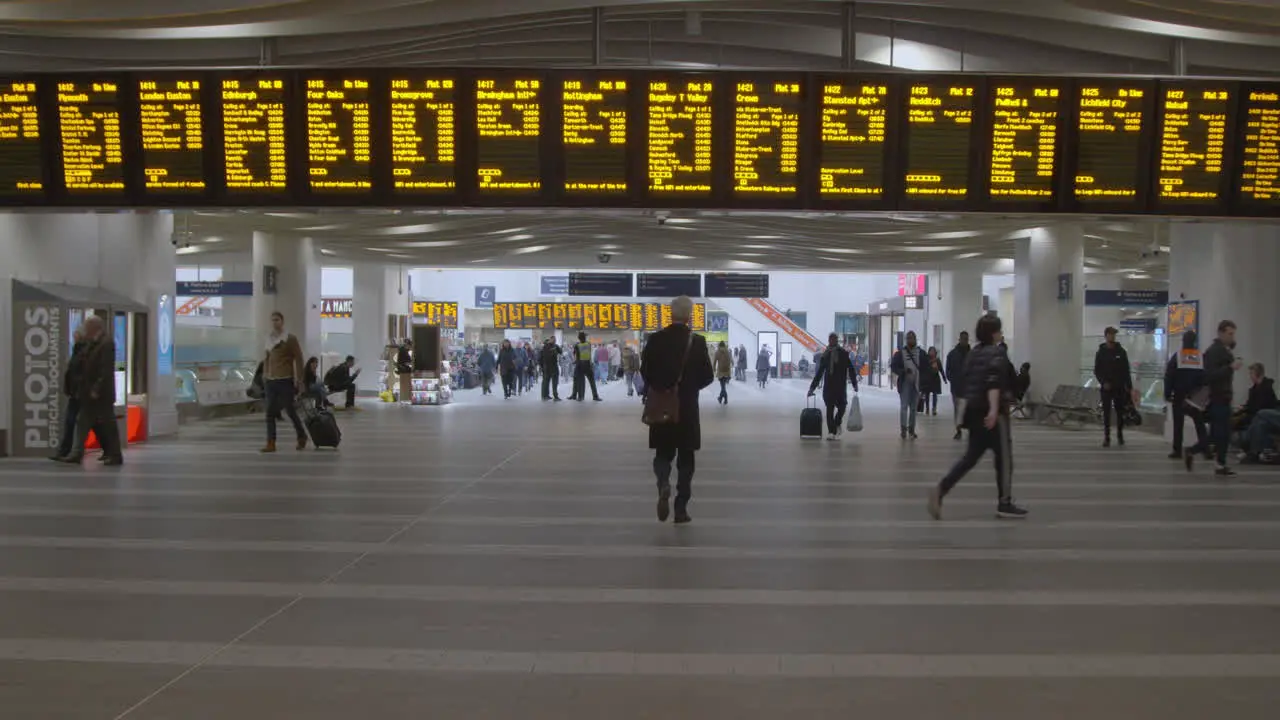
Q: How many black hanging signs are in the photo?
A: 3